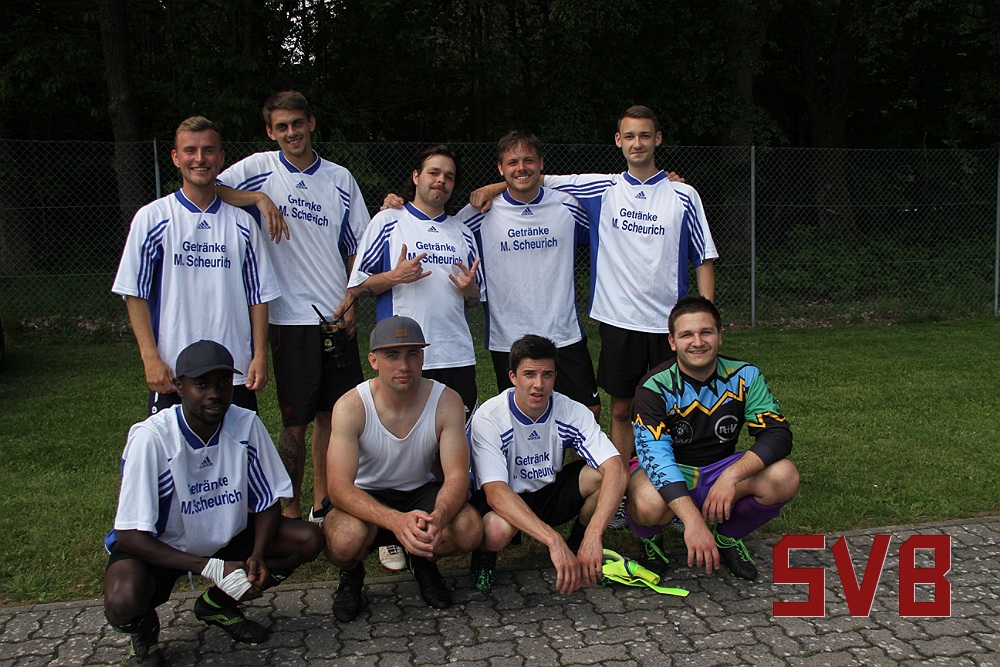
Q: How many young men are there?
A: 9